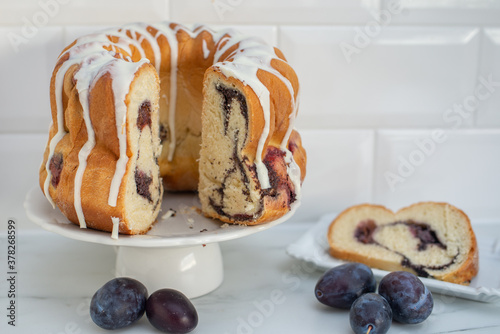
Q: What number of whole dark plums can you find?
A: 5